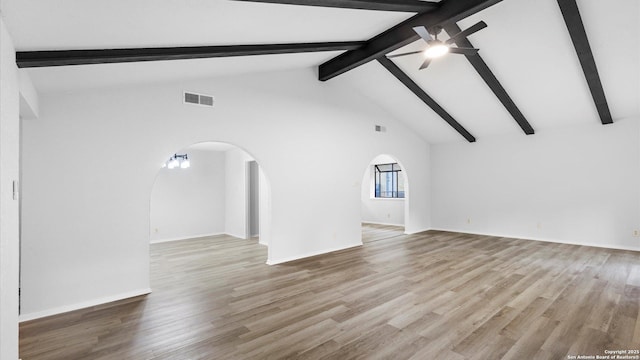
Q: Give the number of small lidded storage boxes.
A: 0